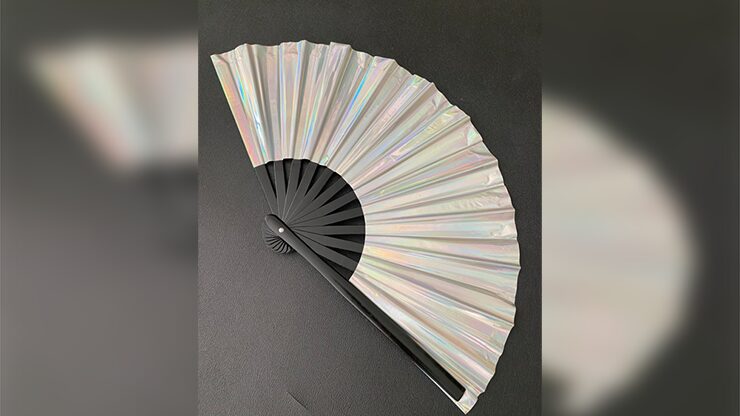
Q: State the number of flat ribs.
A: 11